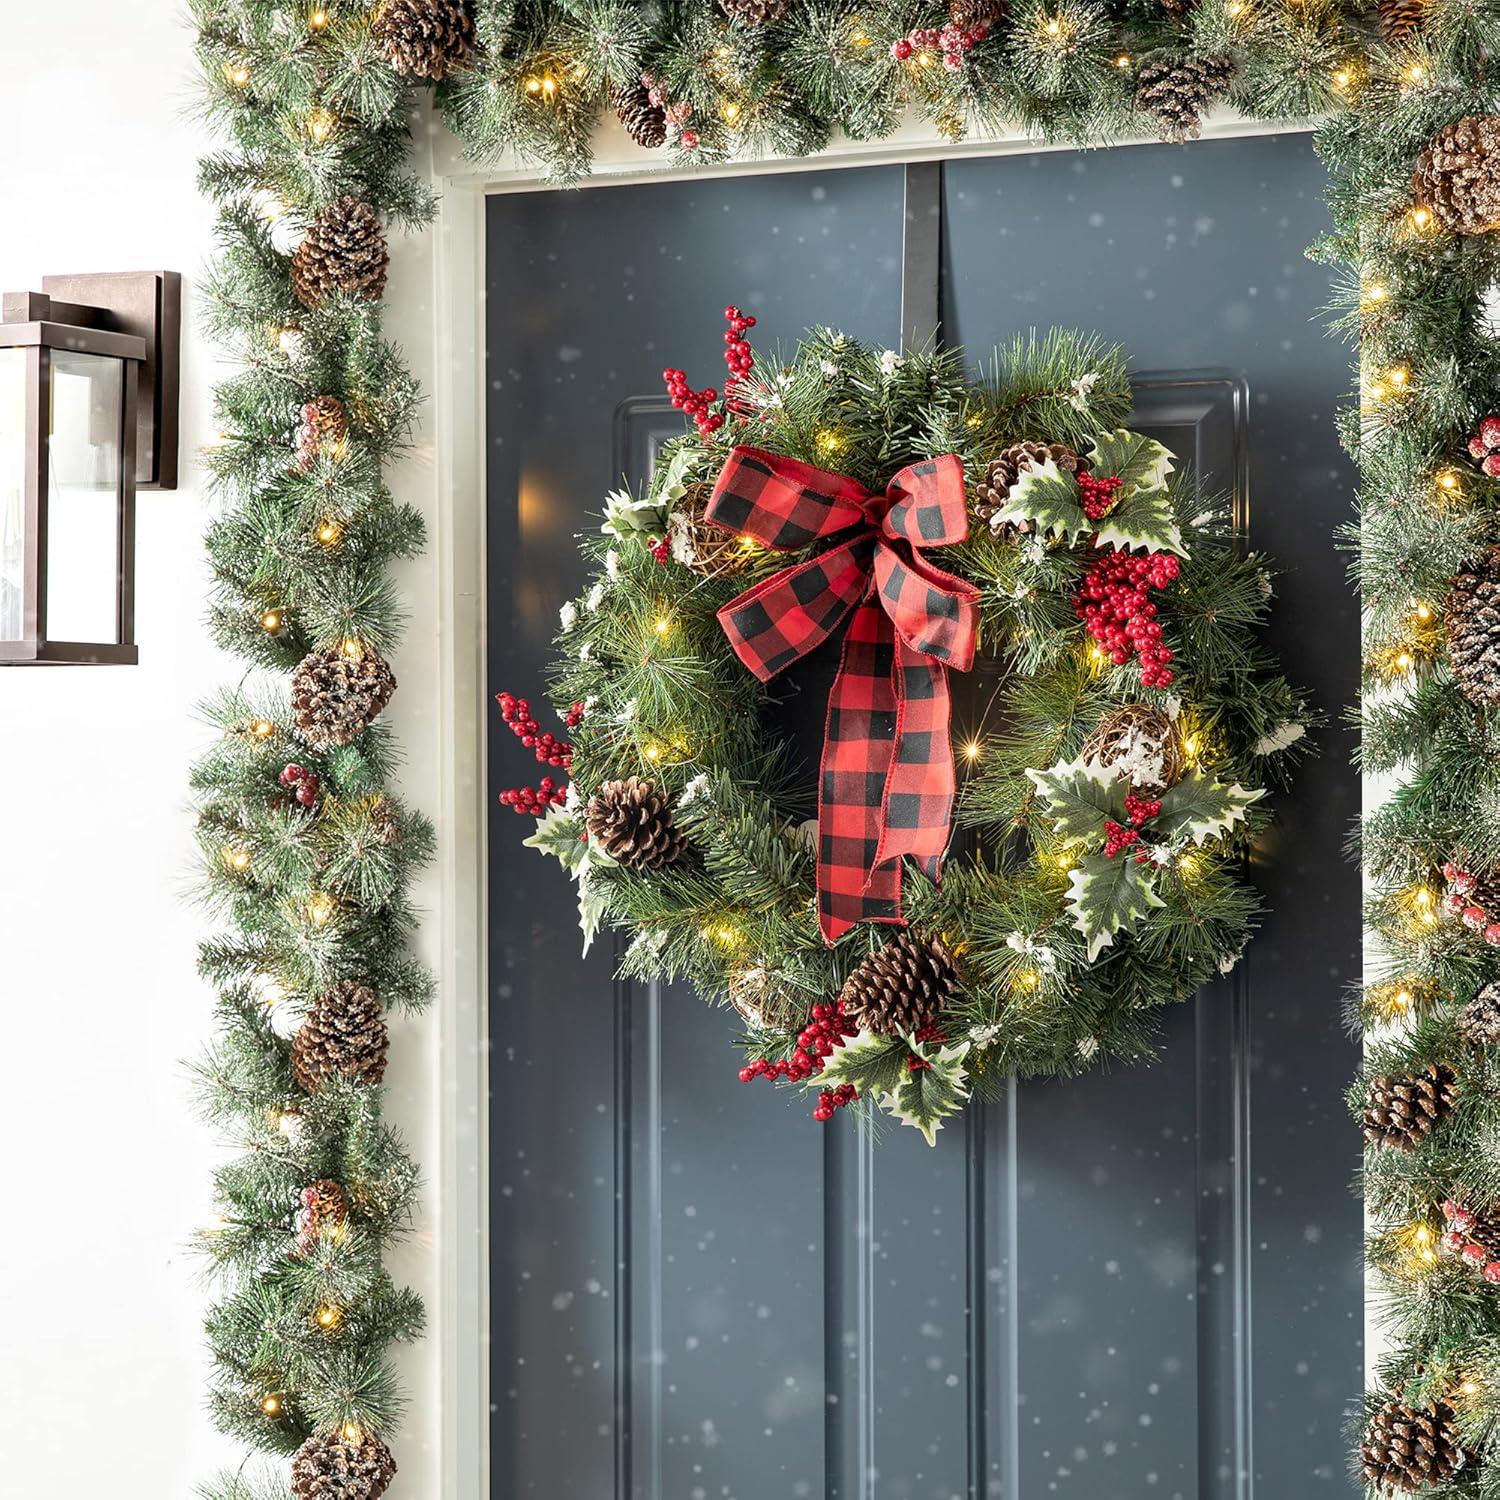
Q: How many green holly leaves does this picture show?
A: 15